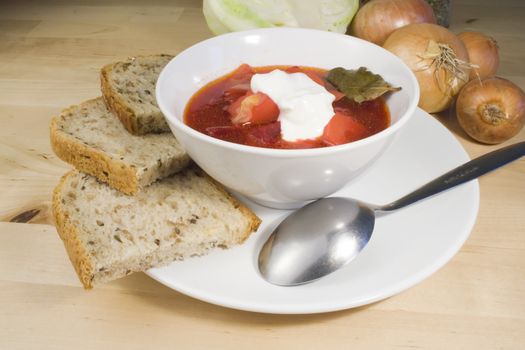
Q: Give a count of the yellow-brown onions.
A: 4